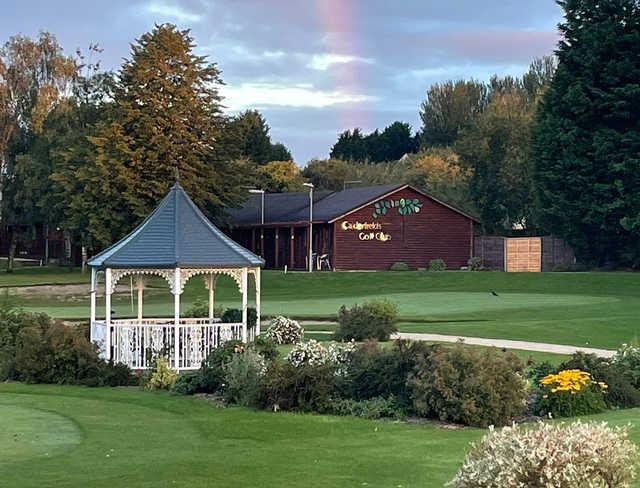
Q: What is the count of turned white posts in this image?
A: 7